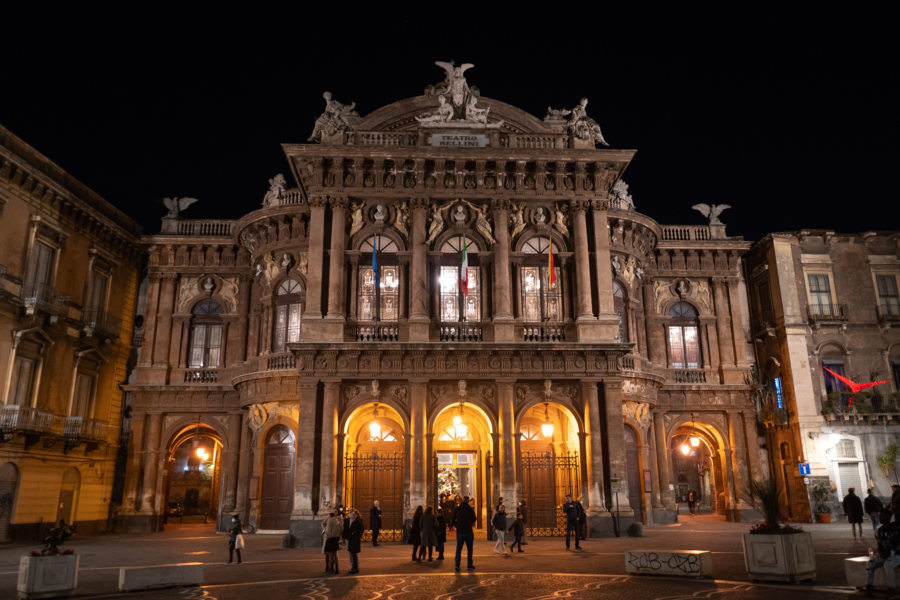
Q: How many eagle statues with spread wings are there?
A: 2